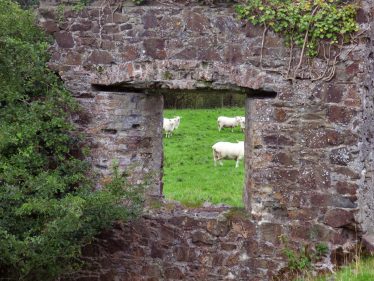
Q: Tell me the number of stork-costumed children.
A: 0